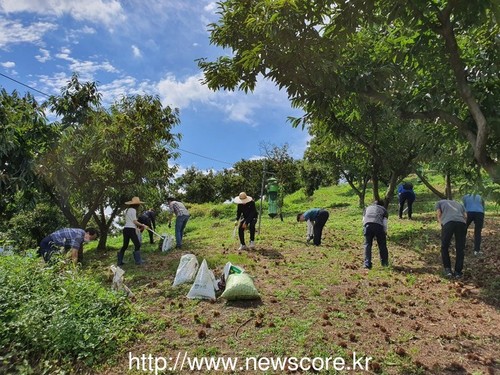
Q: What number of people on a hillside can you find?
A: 10